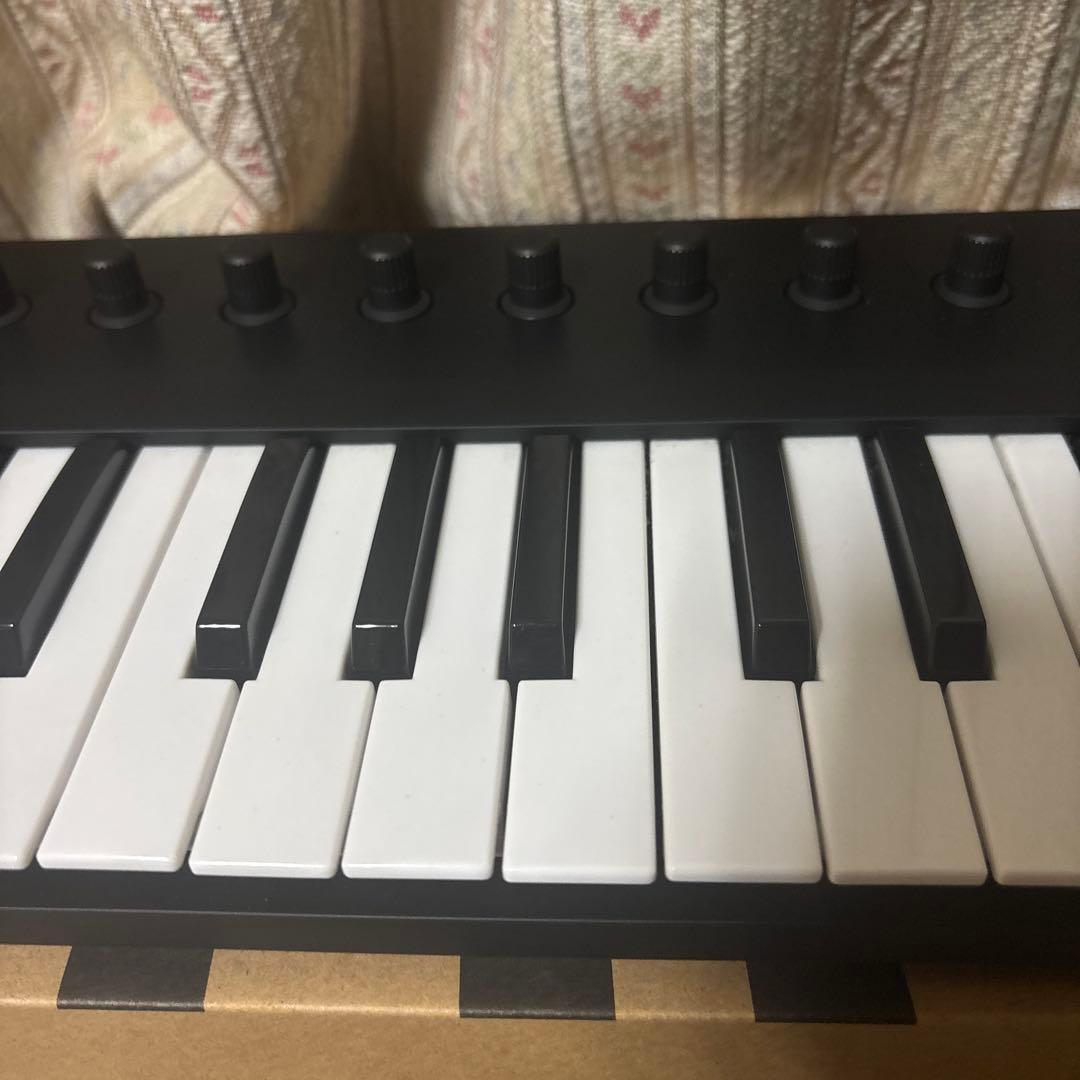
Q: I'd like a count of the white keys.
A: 10